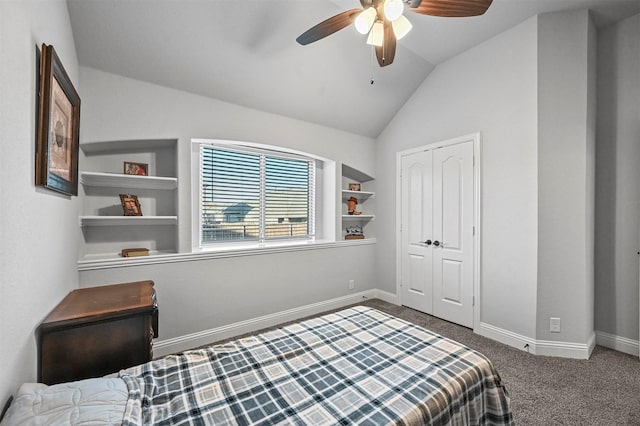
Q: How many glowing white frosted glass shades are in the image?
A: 4